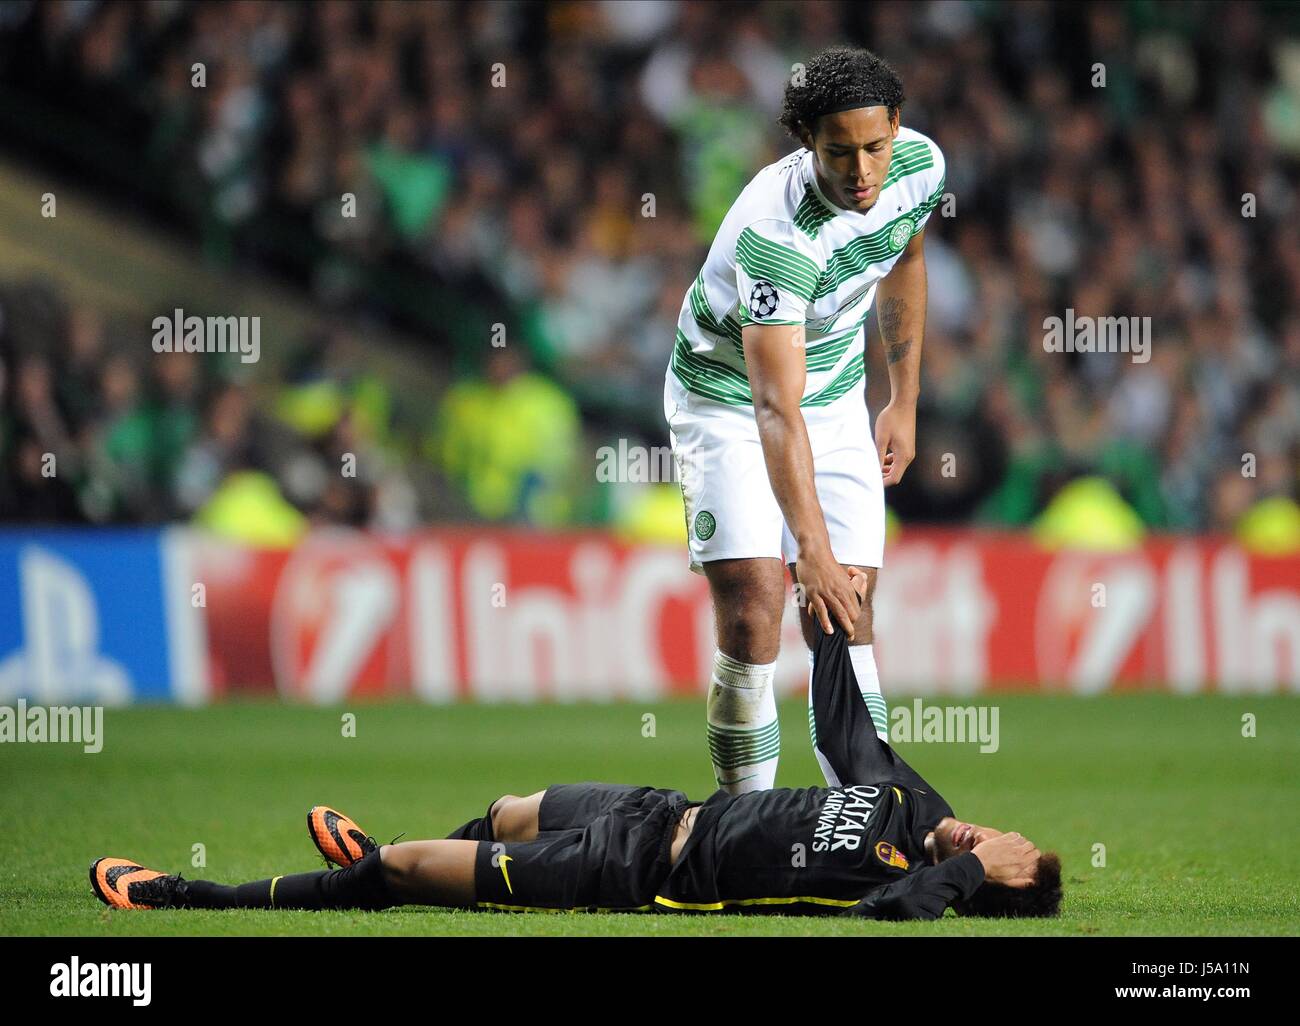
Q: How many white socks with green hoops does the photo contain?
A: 2